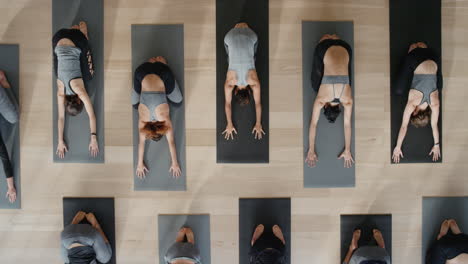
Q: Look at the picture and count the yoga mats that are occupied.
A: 11